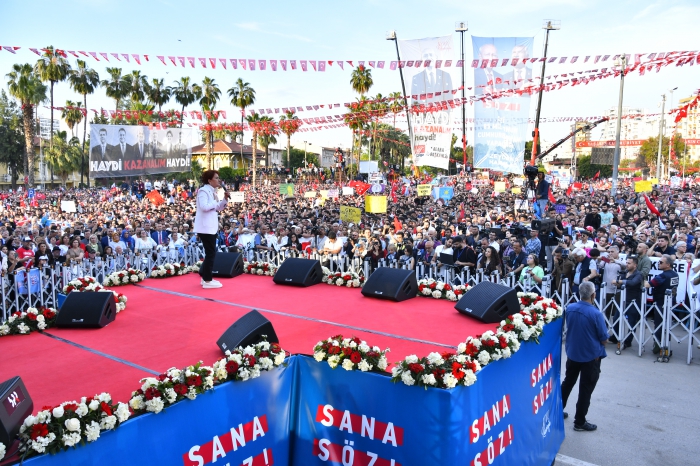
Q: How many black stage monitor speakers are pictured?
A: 7